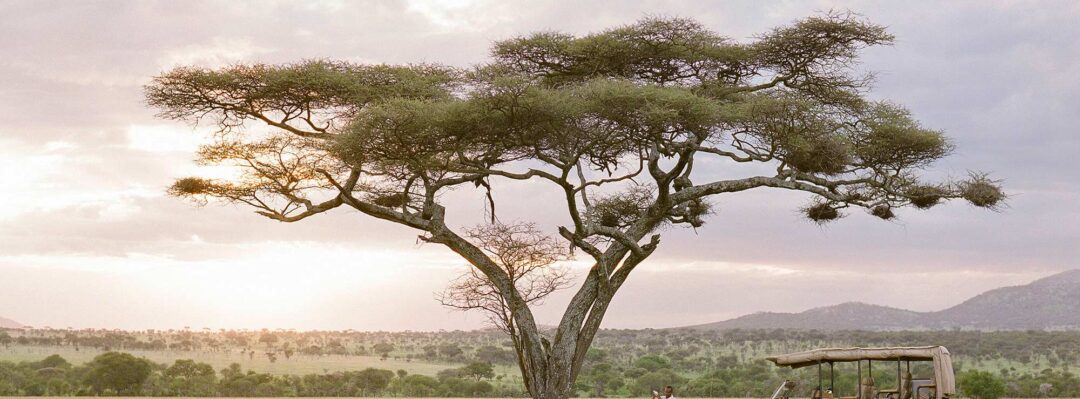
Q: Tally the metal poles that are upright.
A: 6